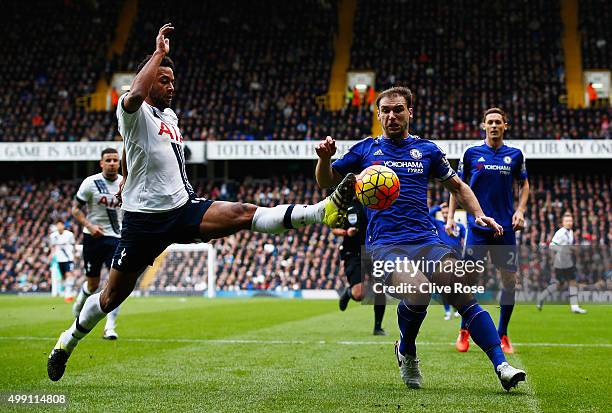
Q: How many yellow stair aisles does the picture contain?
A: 3